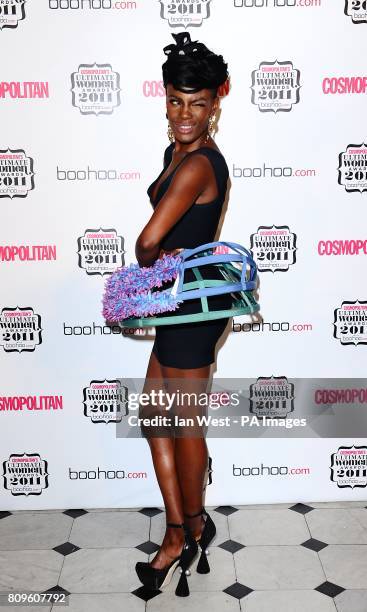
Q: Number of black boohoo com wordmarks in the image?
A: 8